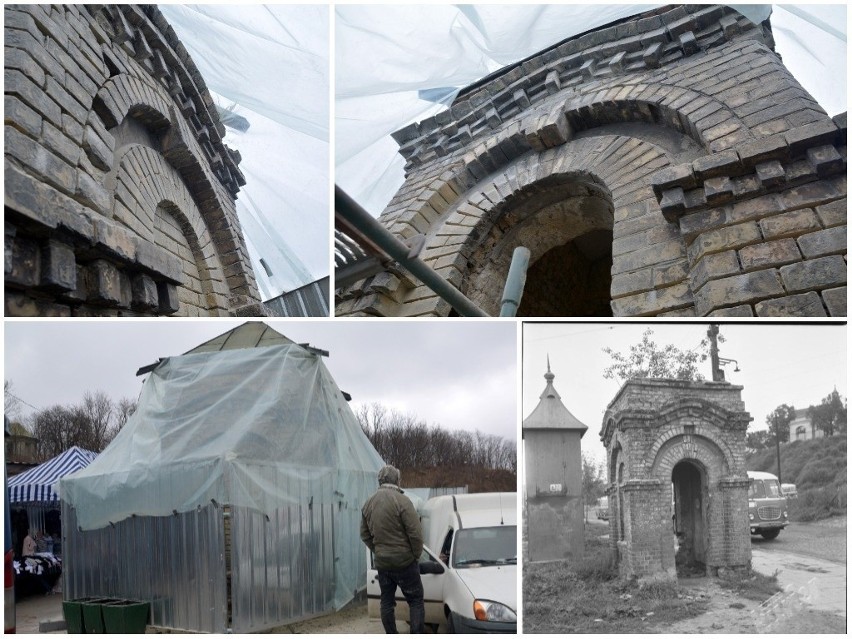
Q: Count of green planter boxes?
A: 3